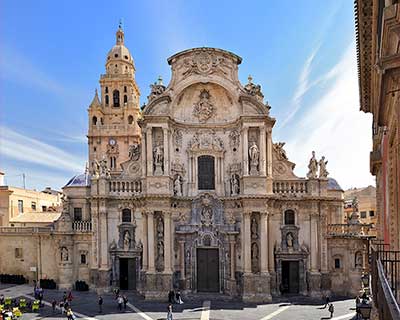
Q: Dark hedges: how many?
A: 3